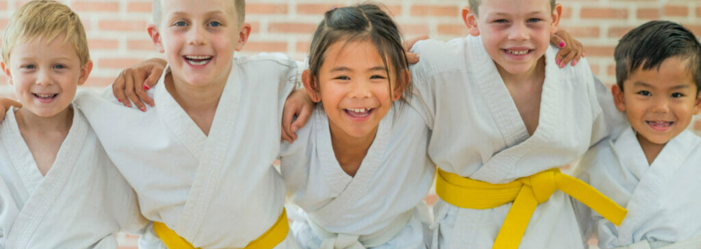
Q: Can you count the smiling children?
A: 5